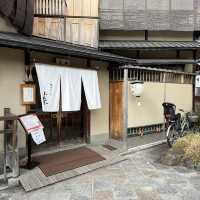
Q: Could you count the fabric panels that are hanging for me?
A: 3